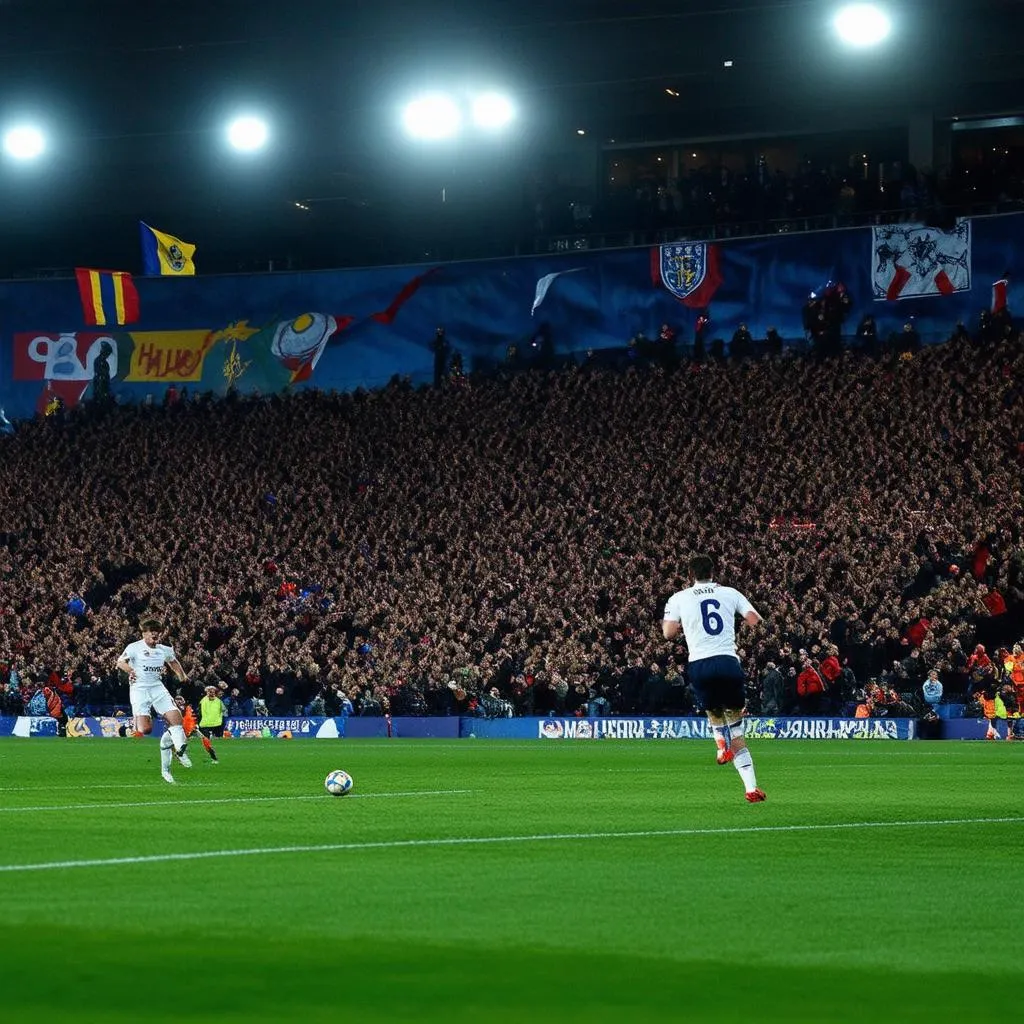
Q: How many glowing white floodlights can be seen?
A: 5